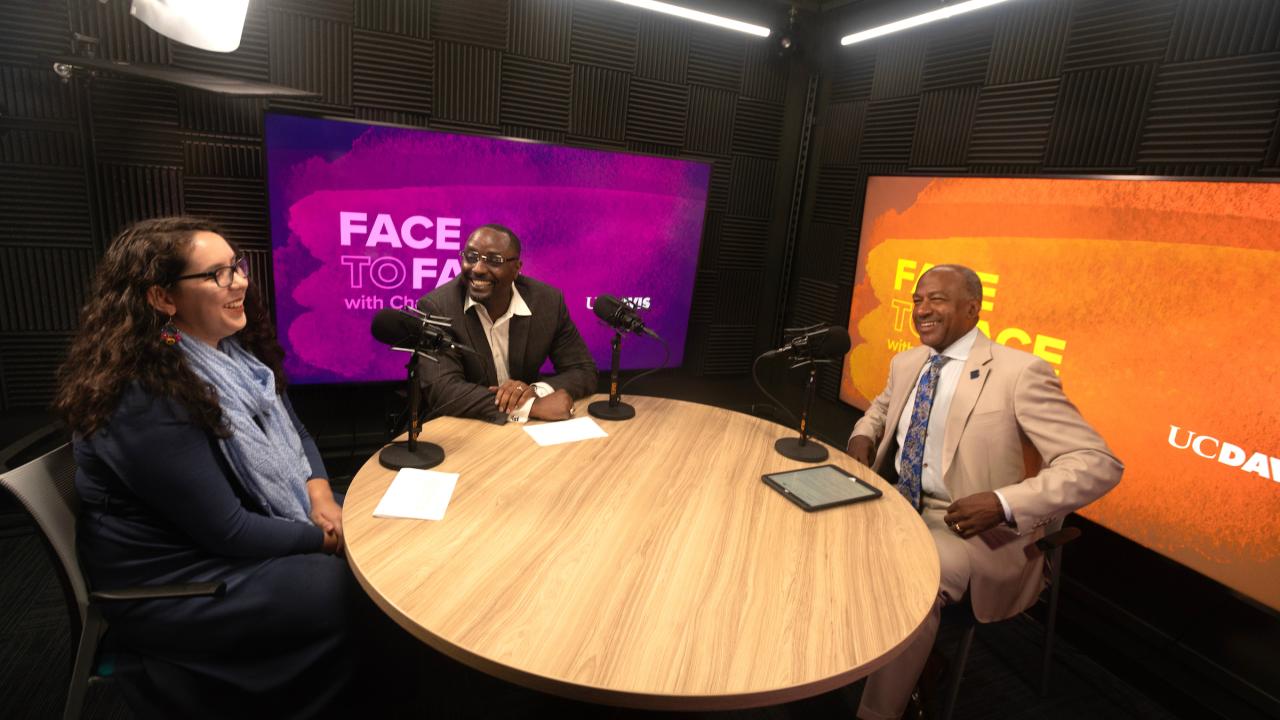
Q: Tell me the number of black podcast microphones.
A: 3